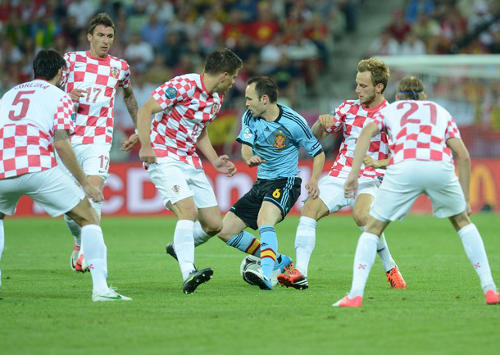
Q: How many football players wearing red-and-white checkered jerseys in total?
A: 5